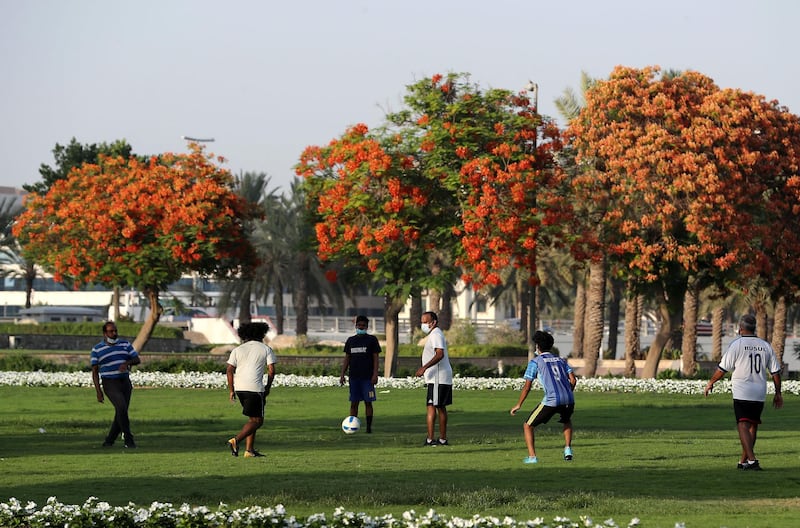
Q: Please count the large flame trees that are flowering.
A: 3